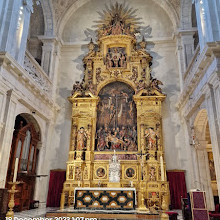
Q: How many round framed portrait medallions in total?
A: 2